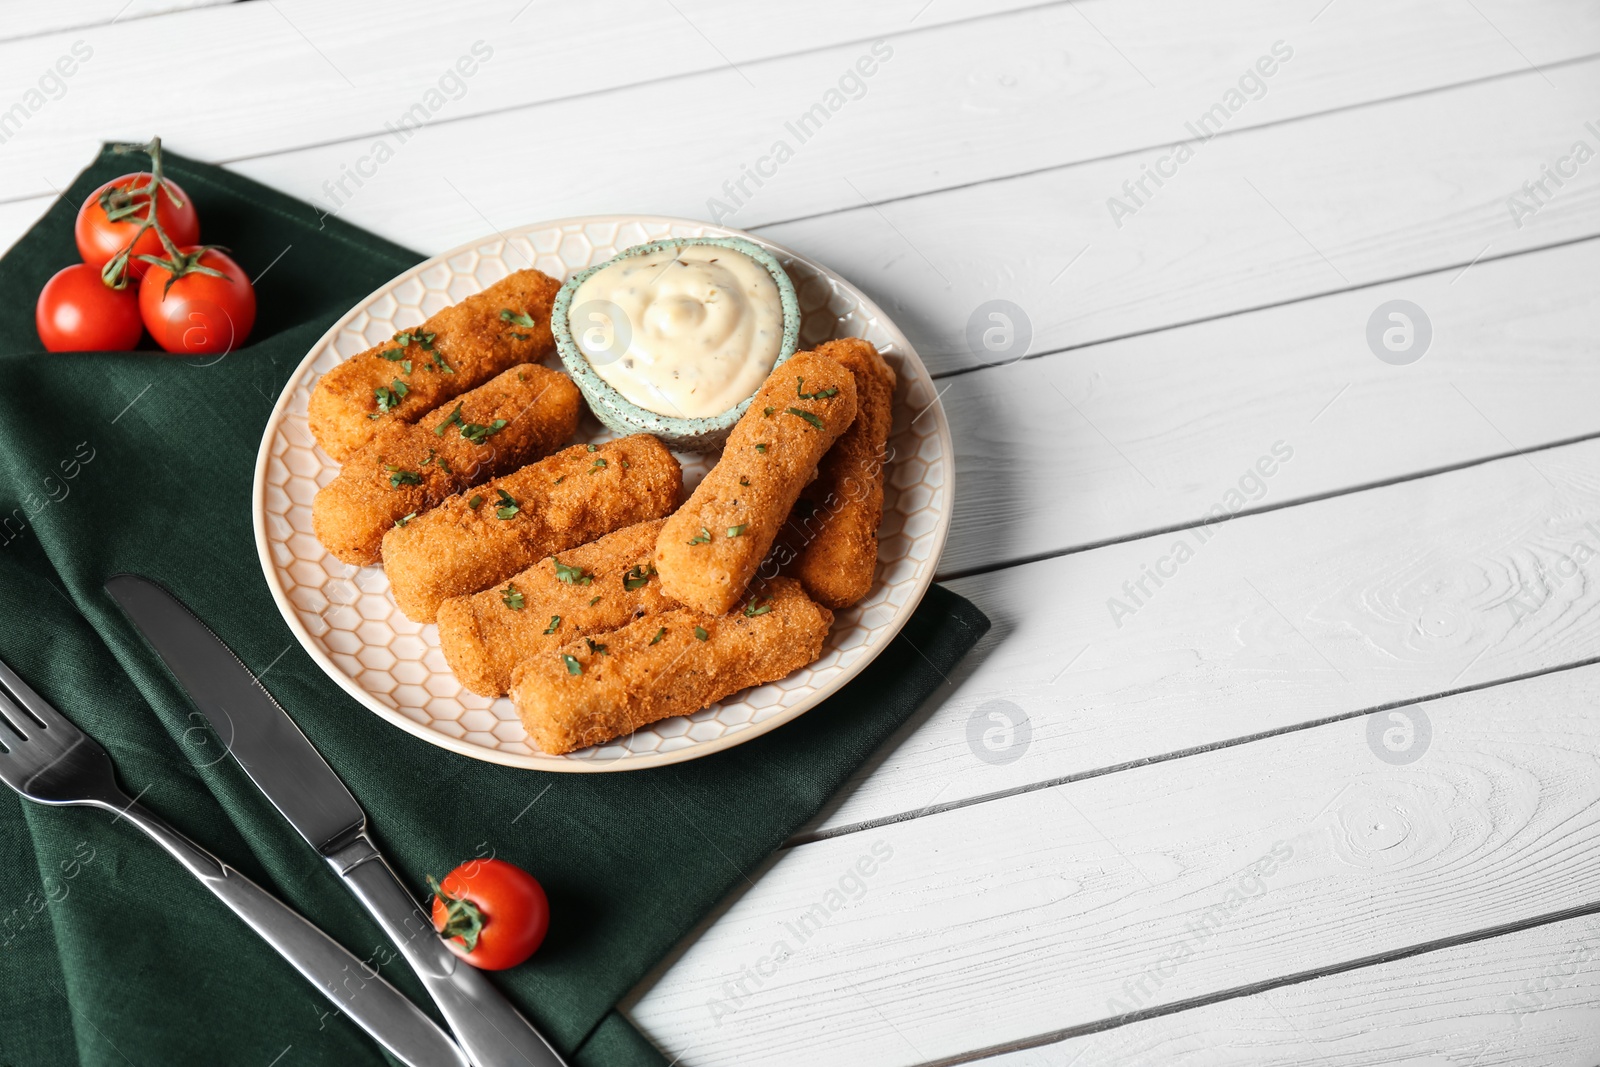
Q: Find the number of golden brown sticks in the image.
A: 7